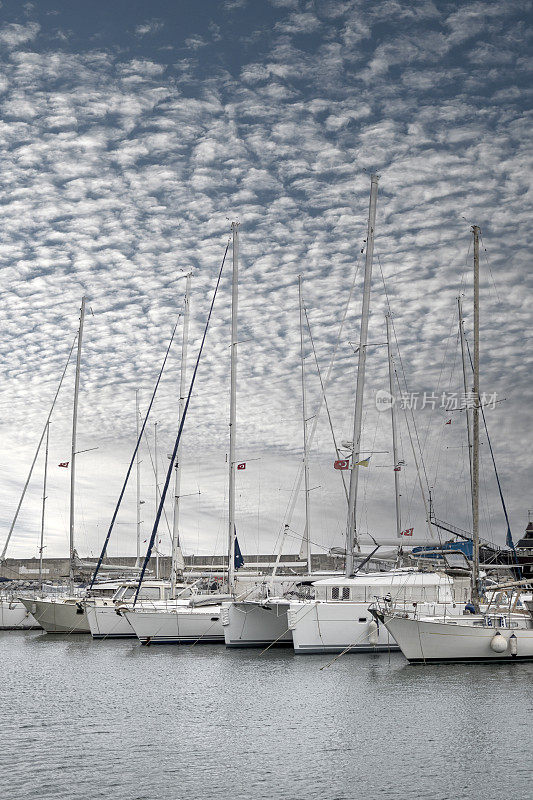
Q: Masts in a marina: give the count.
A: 11